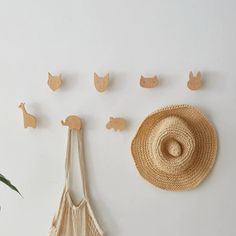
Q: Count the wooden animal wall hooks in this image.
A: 7